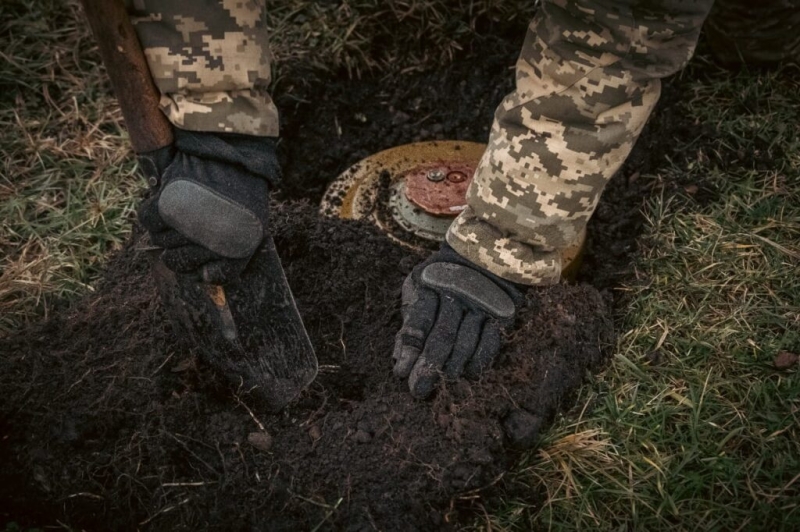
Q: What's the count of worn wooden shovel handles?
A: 1